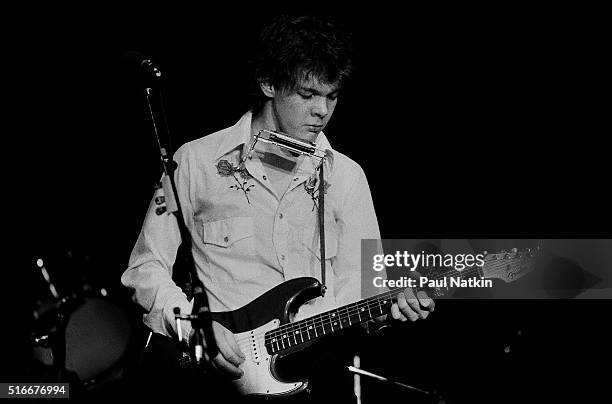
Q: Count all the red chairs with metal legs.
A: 0